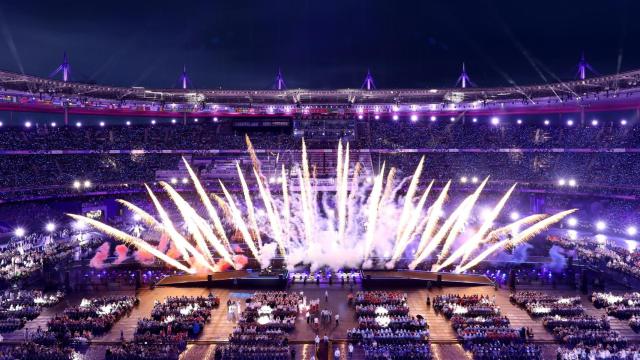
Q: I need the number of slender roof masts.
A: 6